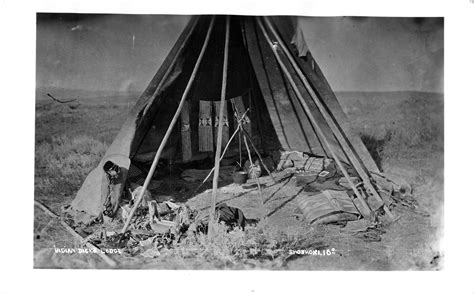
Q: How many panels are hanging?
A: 4